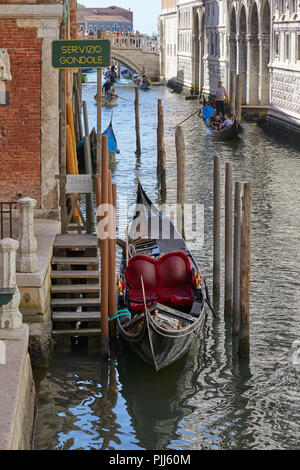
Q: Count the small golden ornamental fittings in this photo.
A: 2